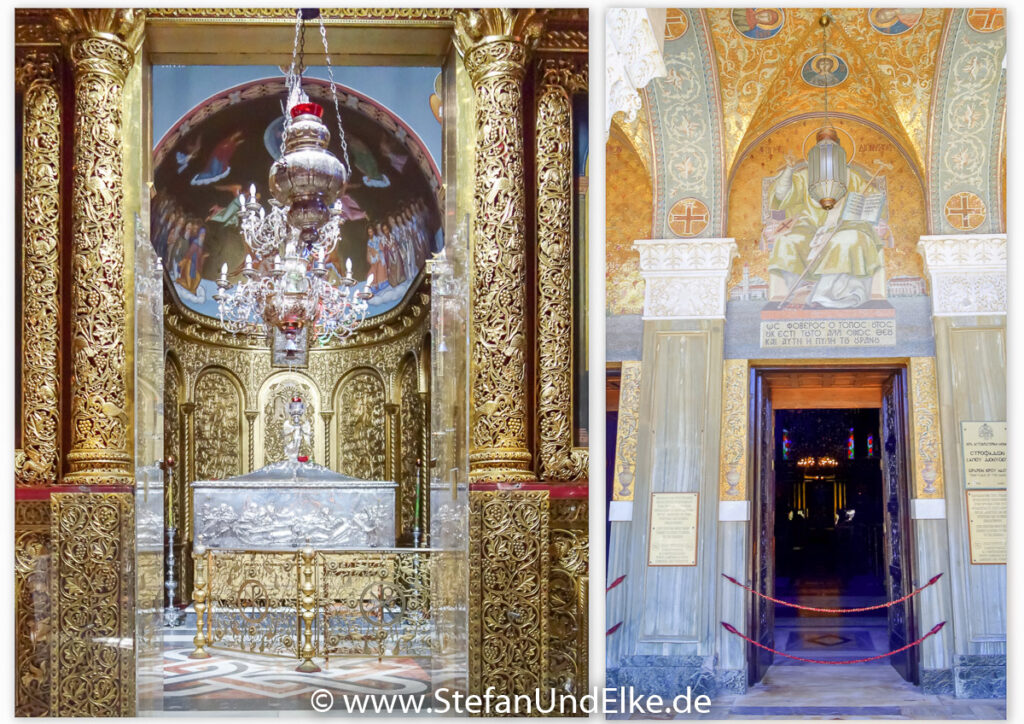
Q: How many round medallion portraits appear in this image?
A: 3